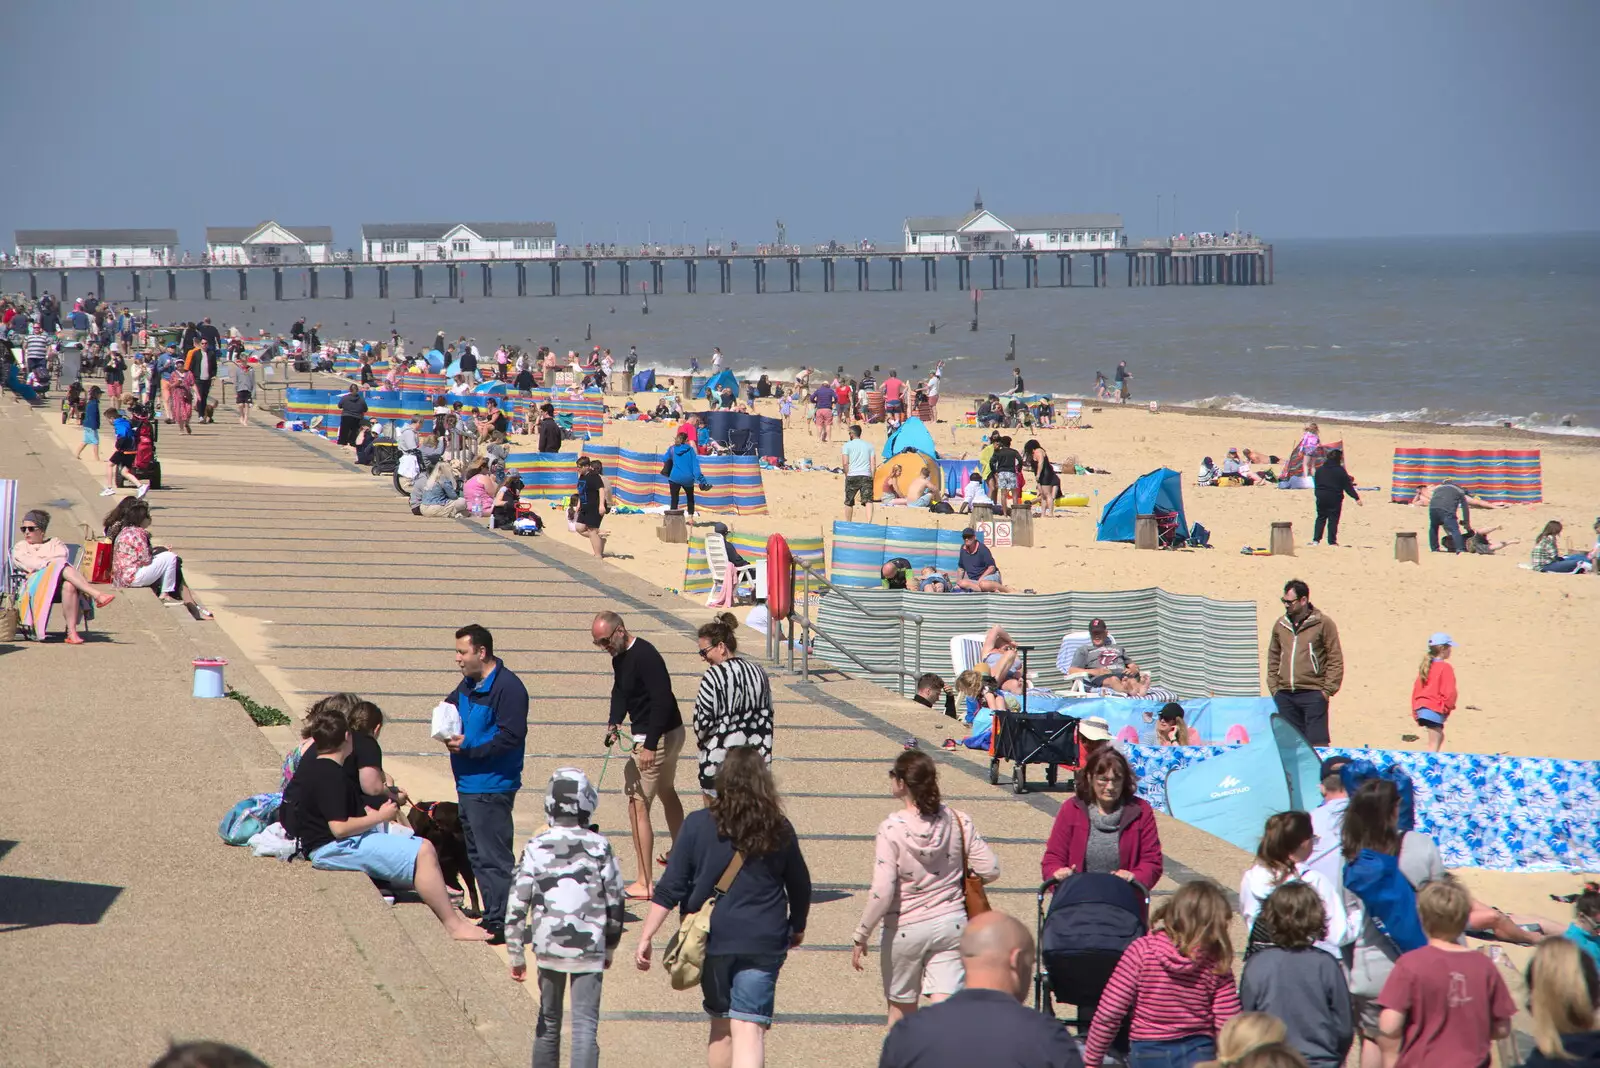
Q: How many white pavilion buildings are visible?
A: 4